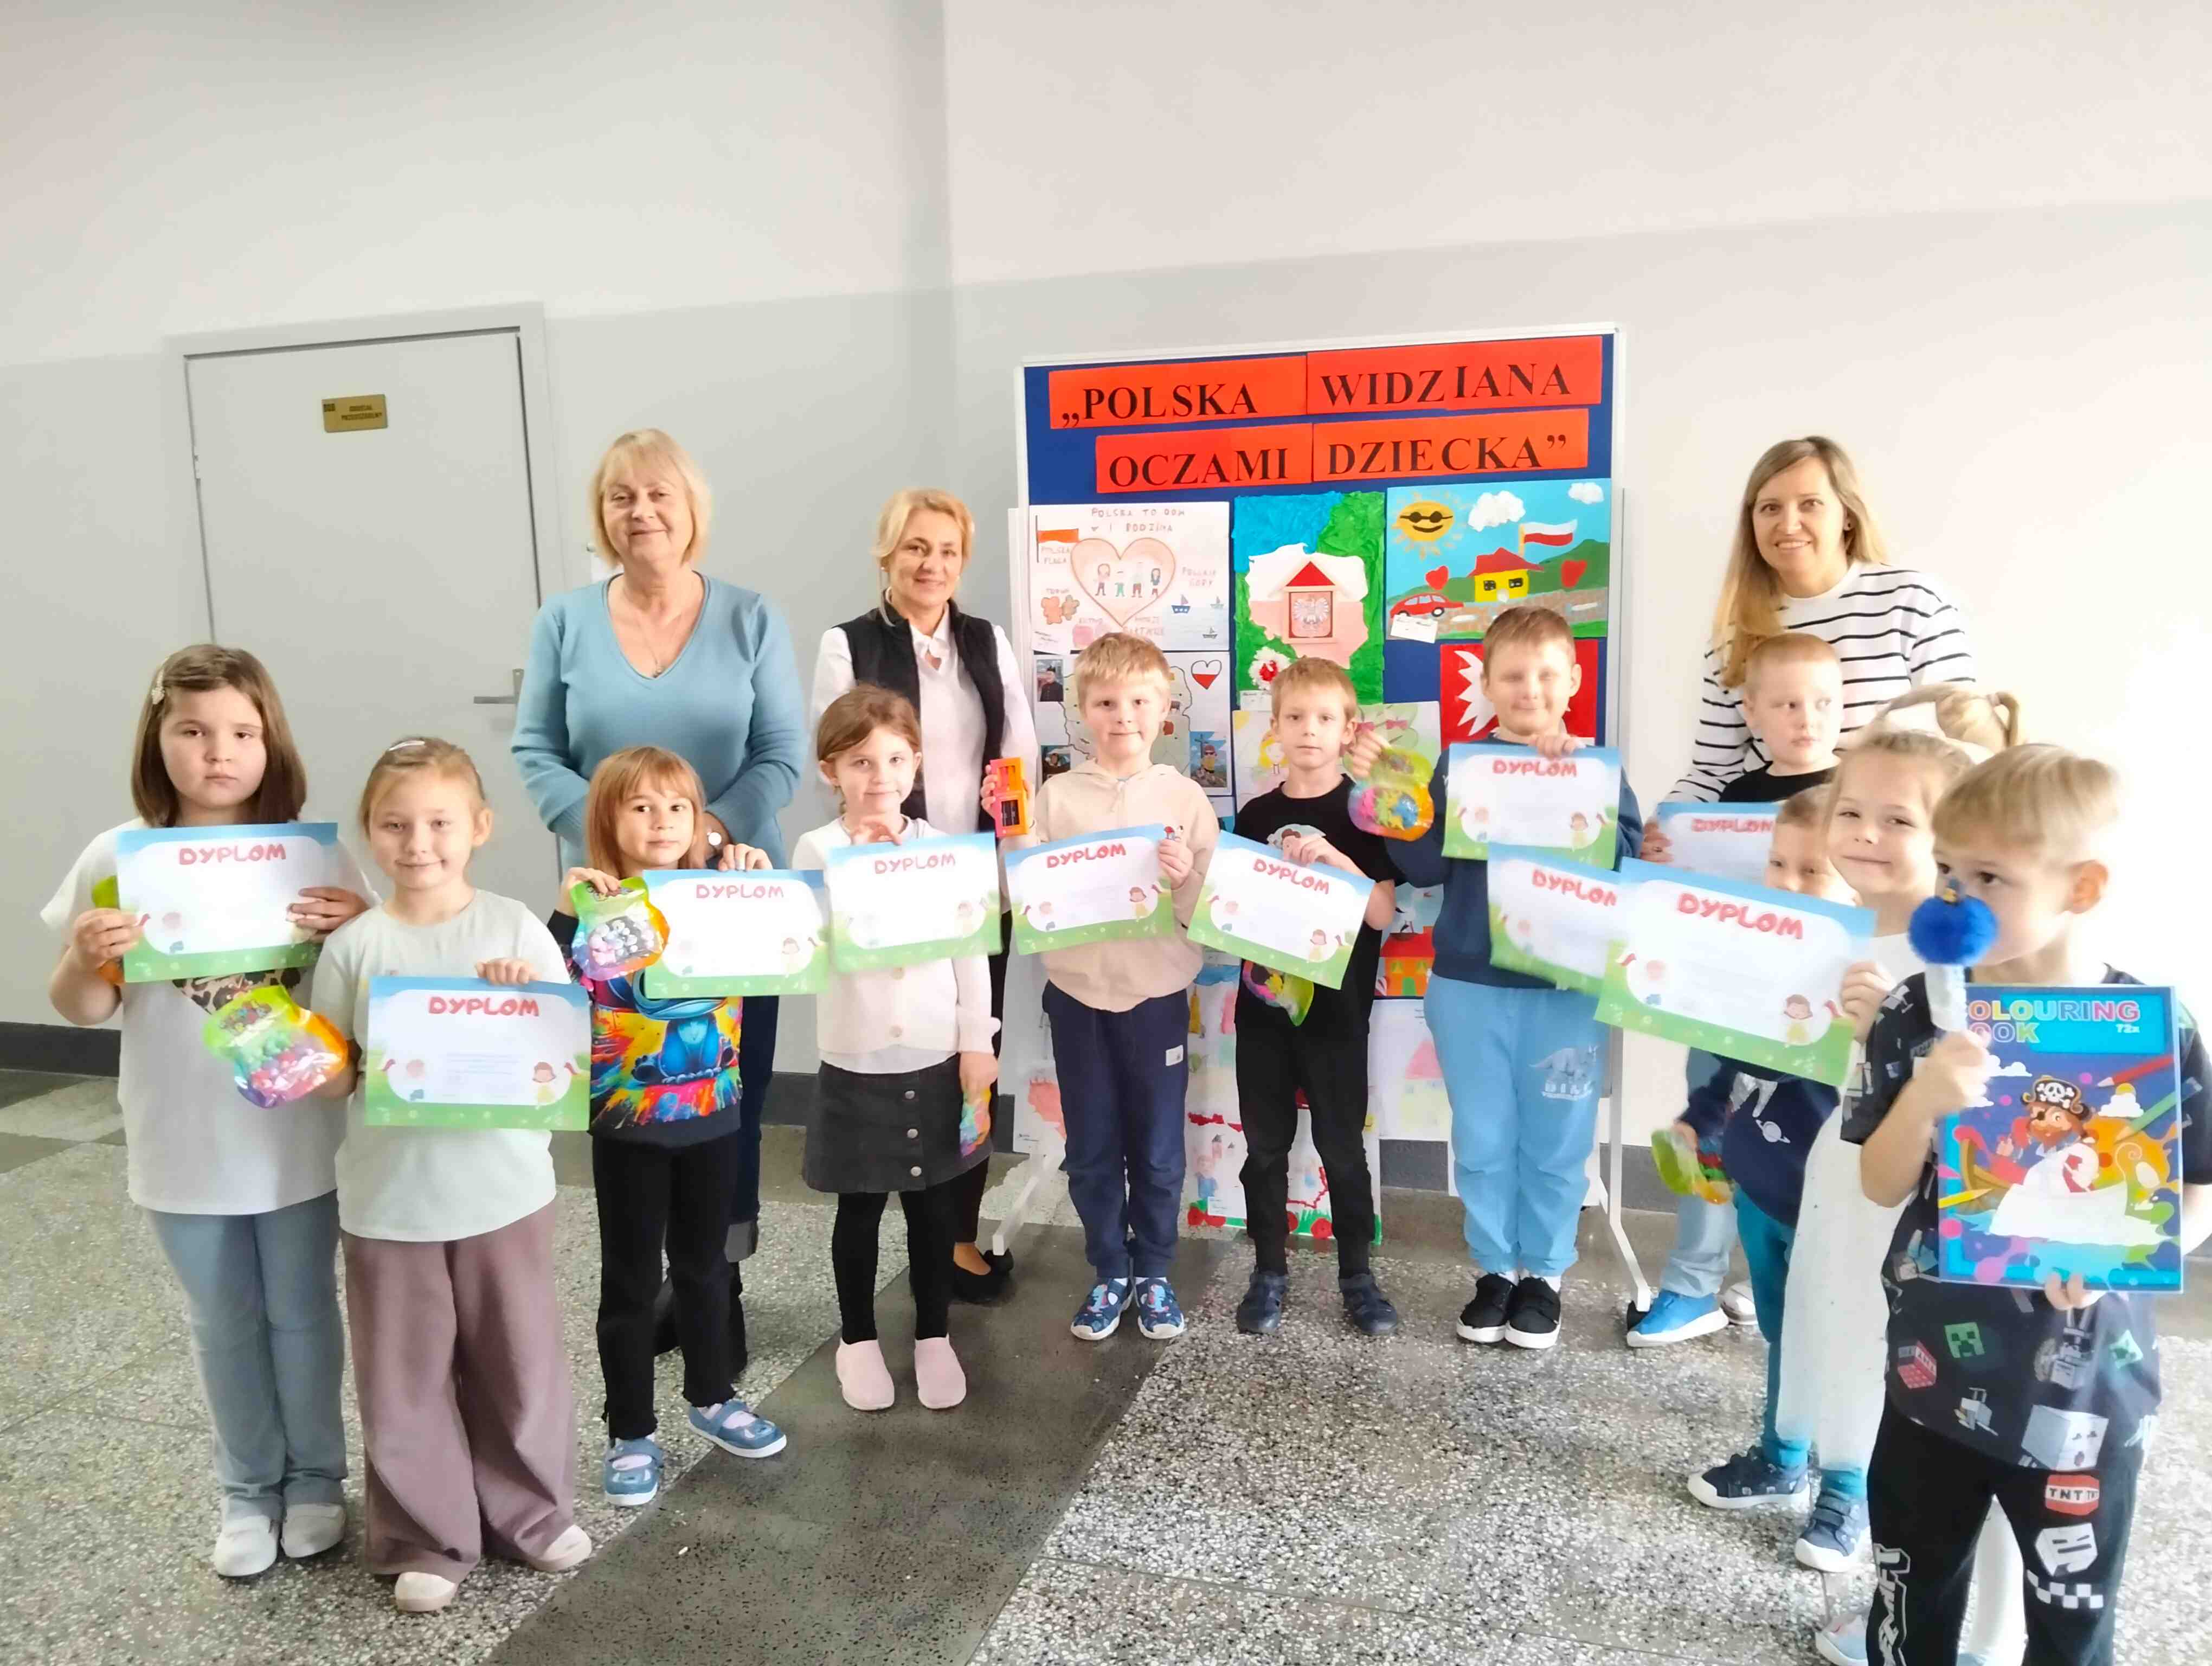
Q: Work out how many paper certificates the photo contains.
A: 10